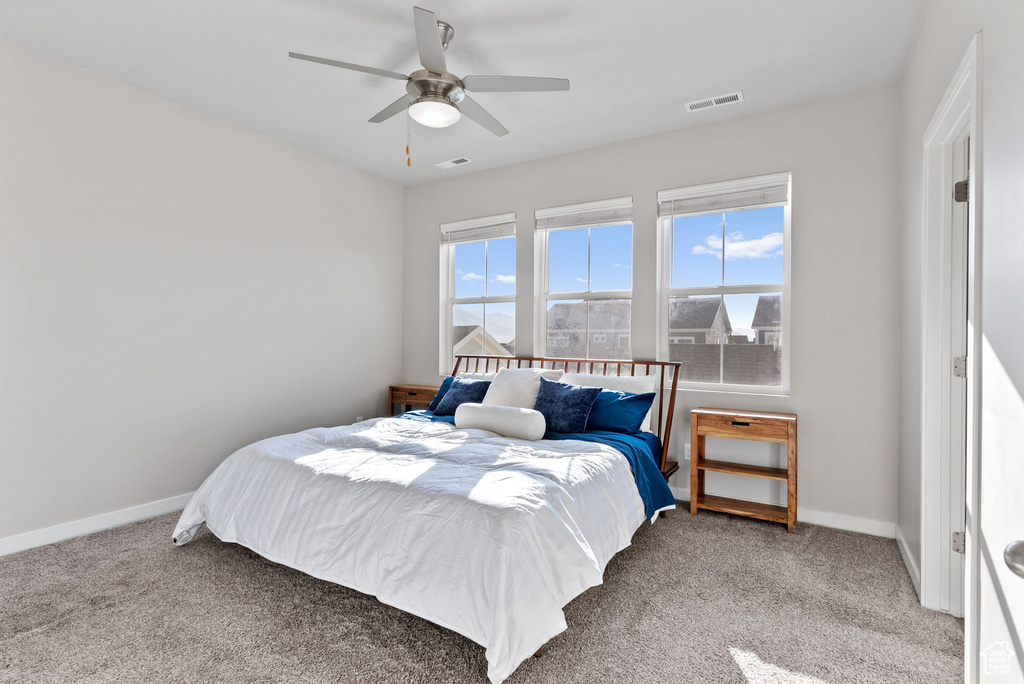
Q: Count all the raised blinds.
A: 3